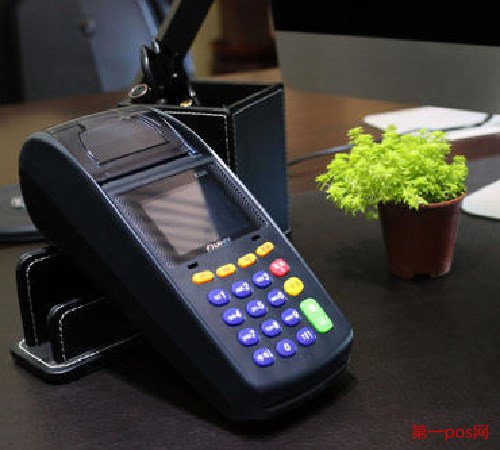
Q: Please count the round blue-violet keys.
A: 12